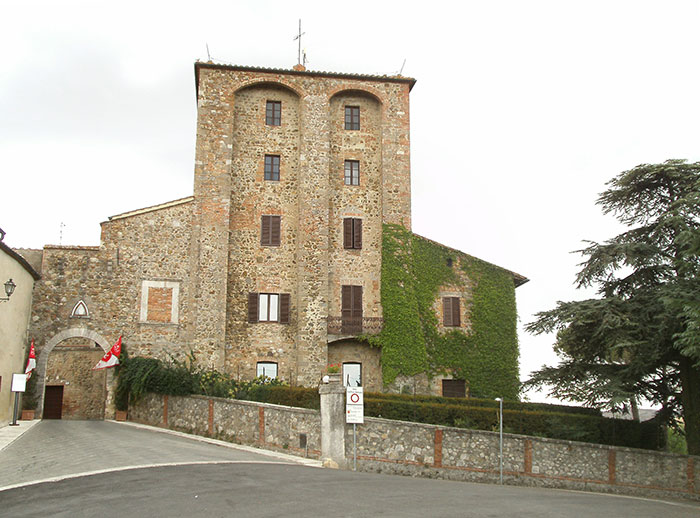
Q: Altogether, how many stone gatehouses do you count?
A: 1